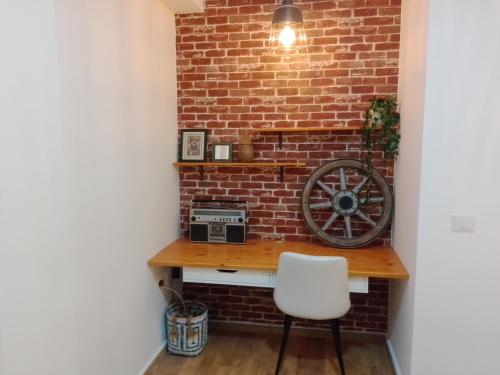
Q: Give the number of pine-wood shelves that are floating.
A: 2